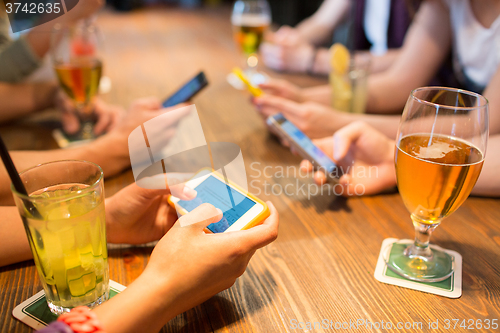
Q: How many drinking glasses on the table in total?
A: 5